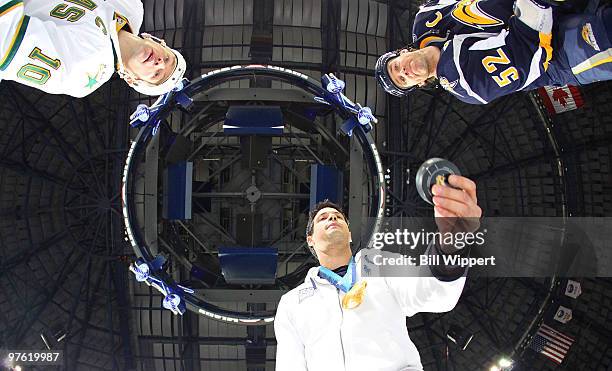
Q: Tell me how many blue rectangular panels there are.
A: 4